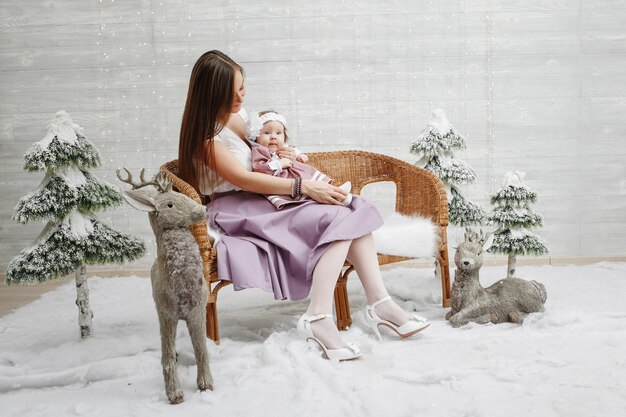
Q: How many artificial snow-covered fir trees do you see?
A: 3